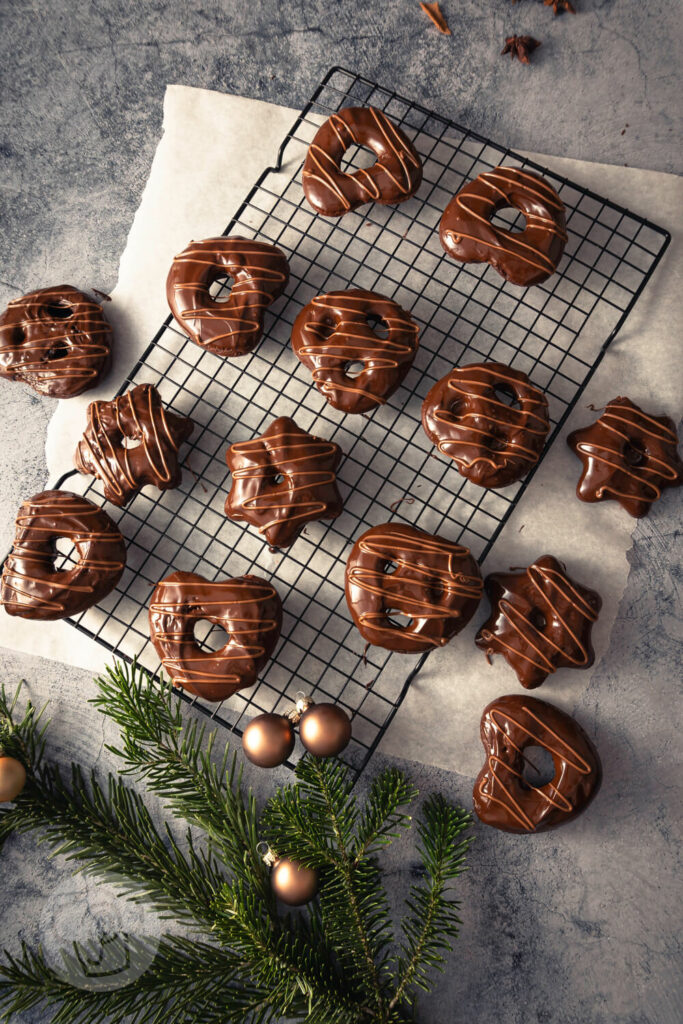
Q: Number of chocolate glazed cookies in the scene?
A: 14